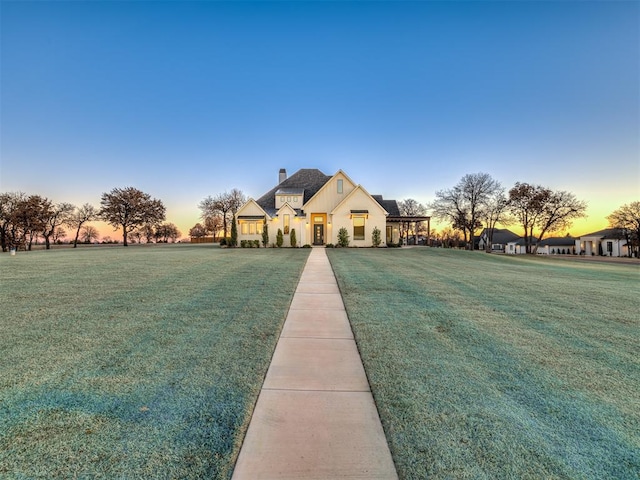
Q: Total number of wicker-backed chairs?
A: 0